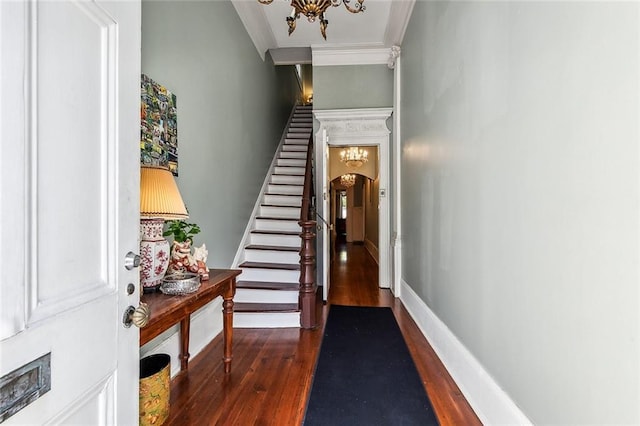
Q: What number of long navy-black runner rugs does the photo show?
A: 1